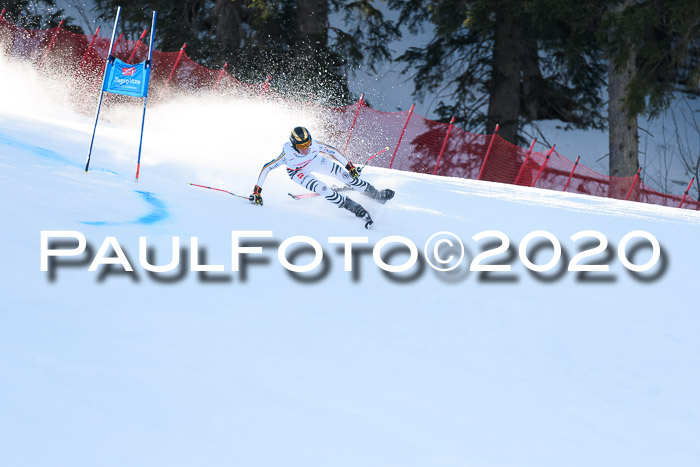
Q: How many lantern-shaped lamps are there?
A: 0